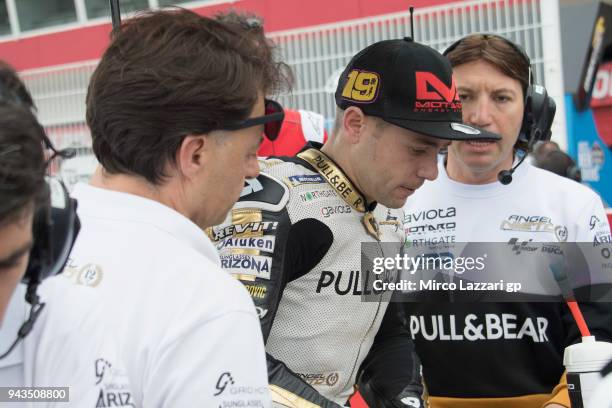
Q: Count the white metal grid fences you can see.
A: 1